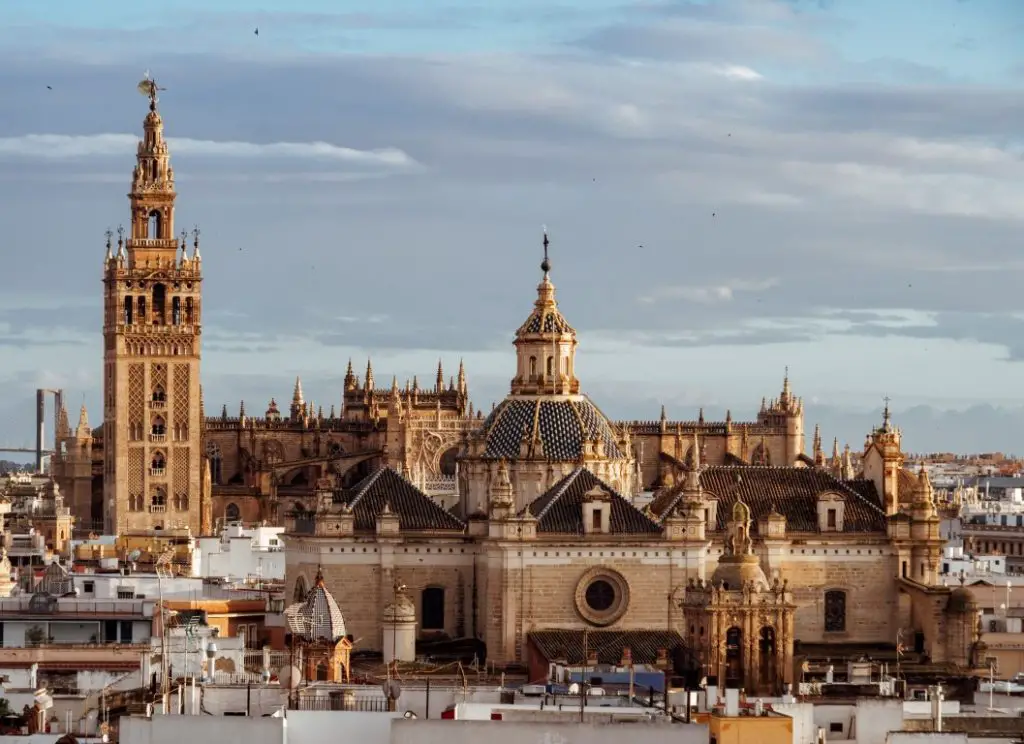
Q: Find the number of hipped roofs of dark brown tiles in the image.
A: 3